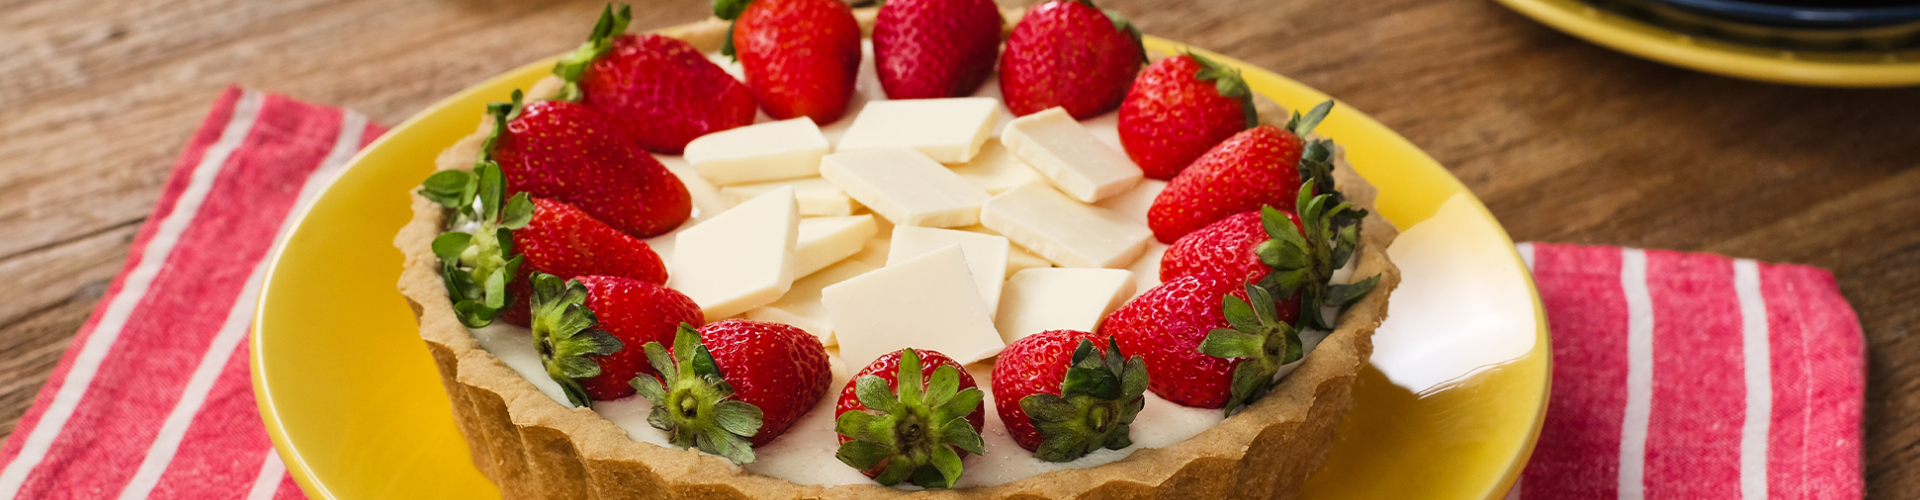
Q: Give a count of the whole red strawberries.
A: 14